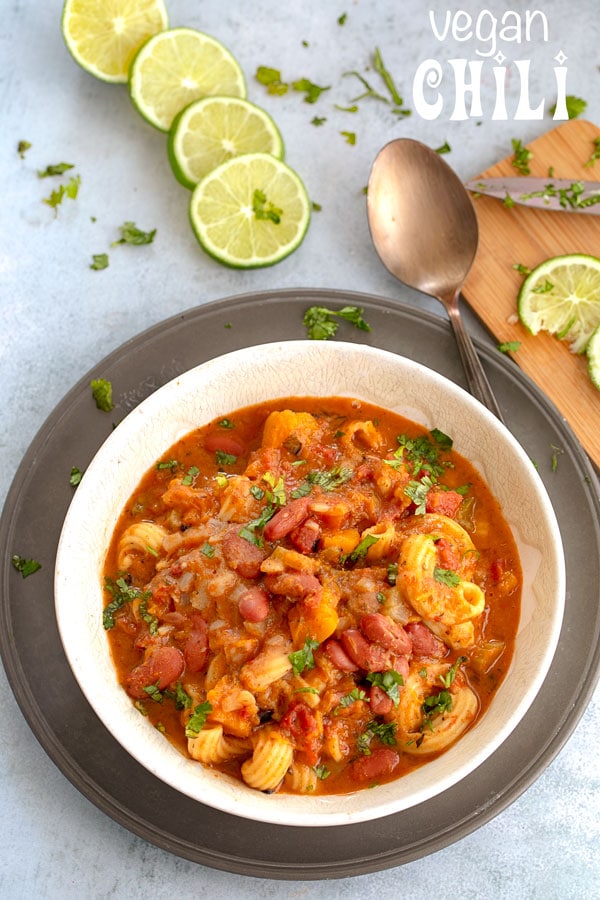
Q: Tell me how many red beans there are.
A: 14